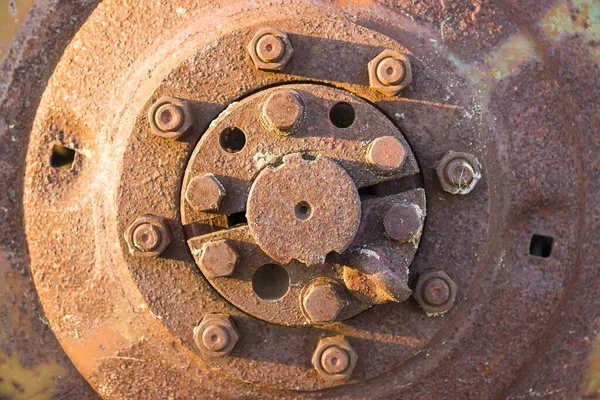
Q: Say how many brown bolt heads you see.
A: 14